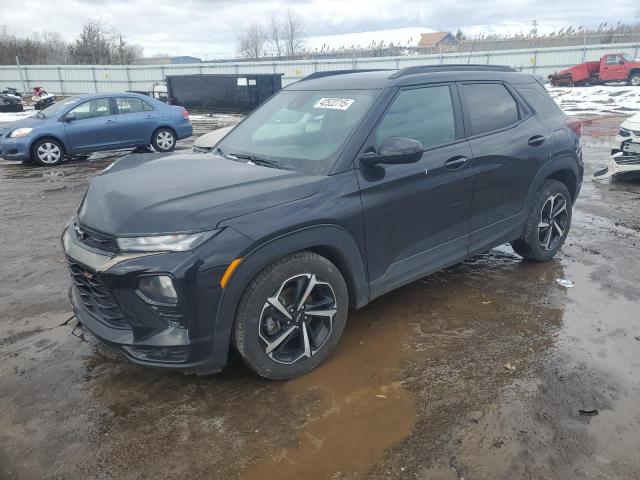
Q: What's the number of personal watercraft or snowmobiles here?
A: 2